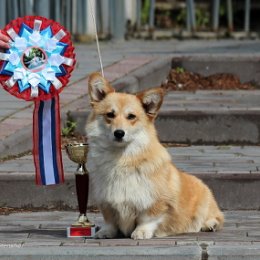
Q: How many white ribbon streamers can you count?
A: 1